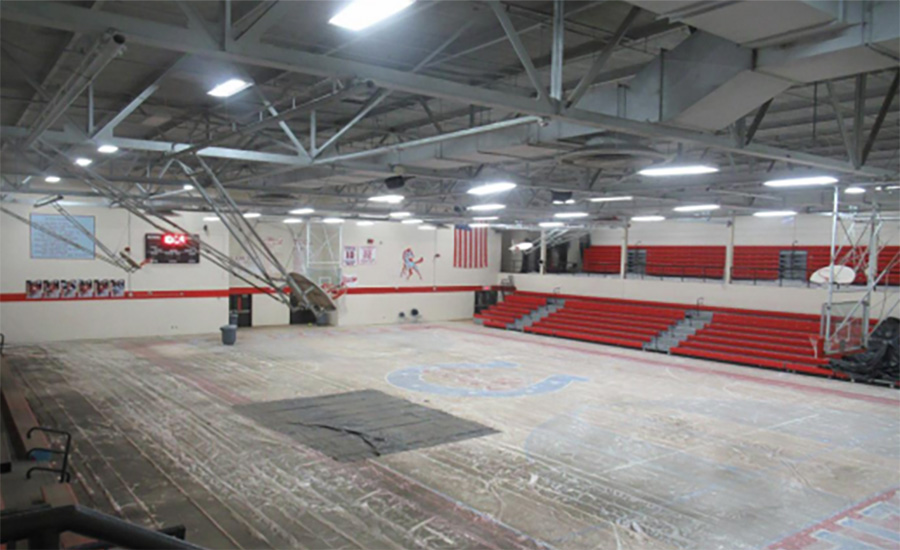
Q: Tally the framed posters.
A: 6